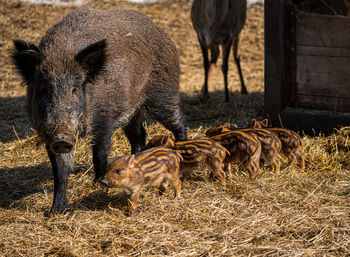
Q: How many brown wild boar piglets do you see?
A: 5